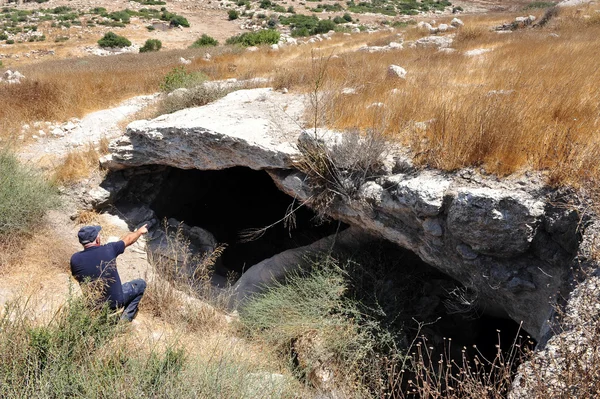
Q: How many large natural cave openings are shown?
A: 2